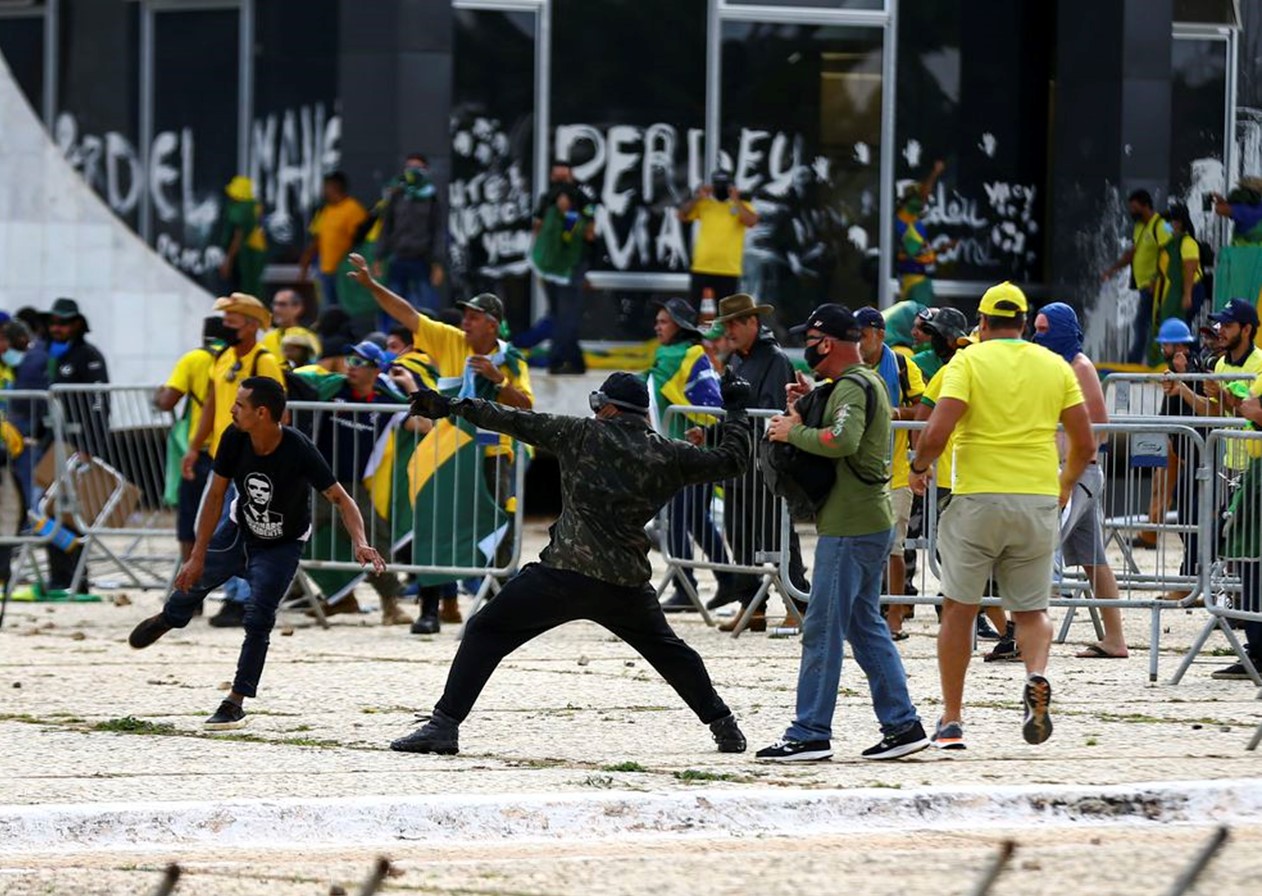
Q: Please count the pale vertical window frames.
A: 7